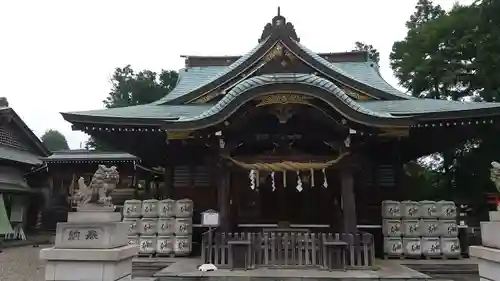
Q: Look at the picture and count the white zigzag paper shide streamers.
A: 4